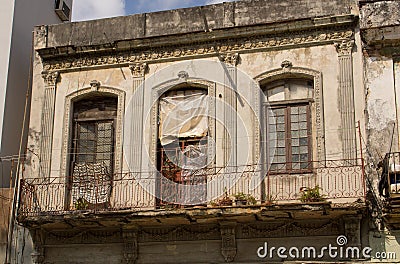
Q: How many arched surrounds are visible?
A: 3